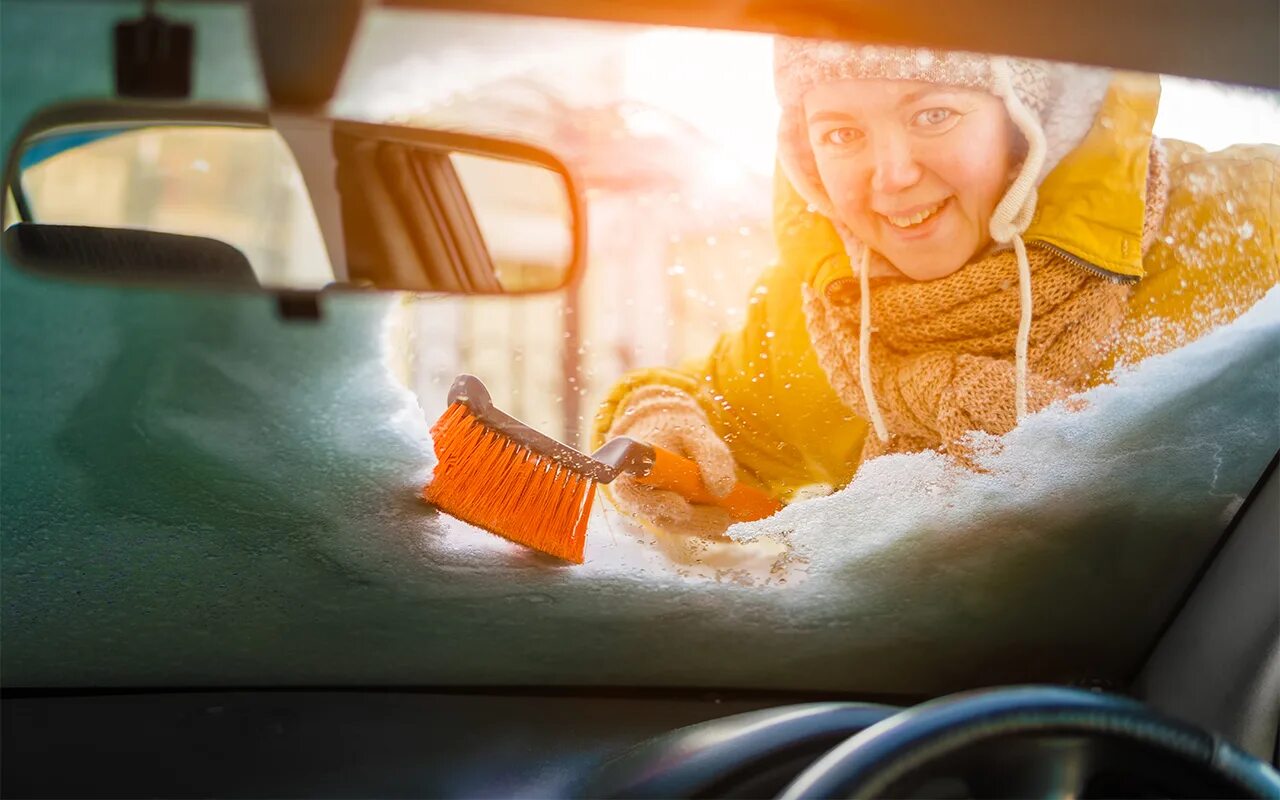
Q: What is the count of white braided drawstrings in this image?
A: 2